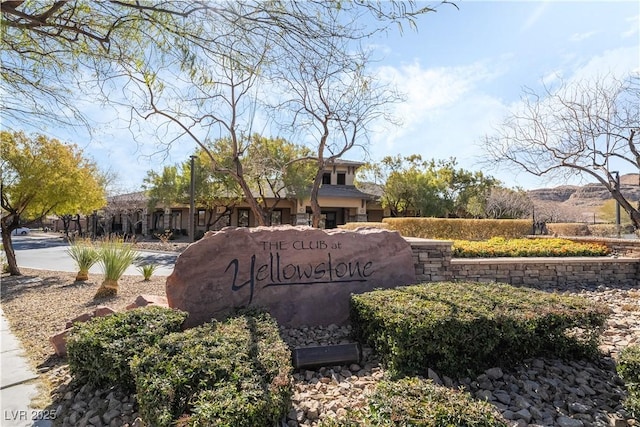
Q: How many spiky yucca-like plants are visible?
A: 3